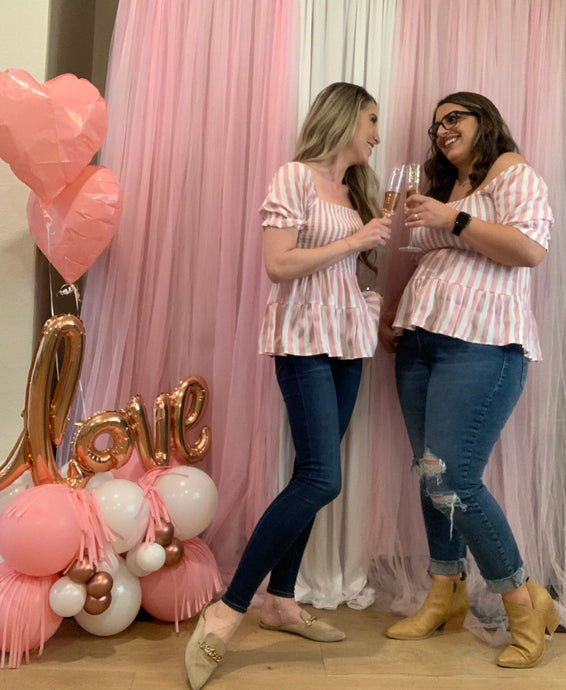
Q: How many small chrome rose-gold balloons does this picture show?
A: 5